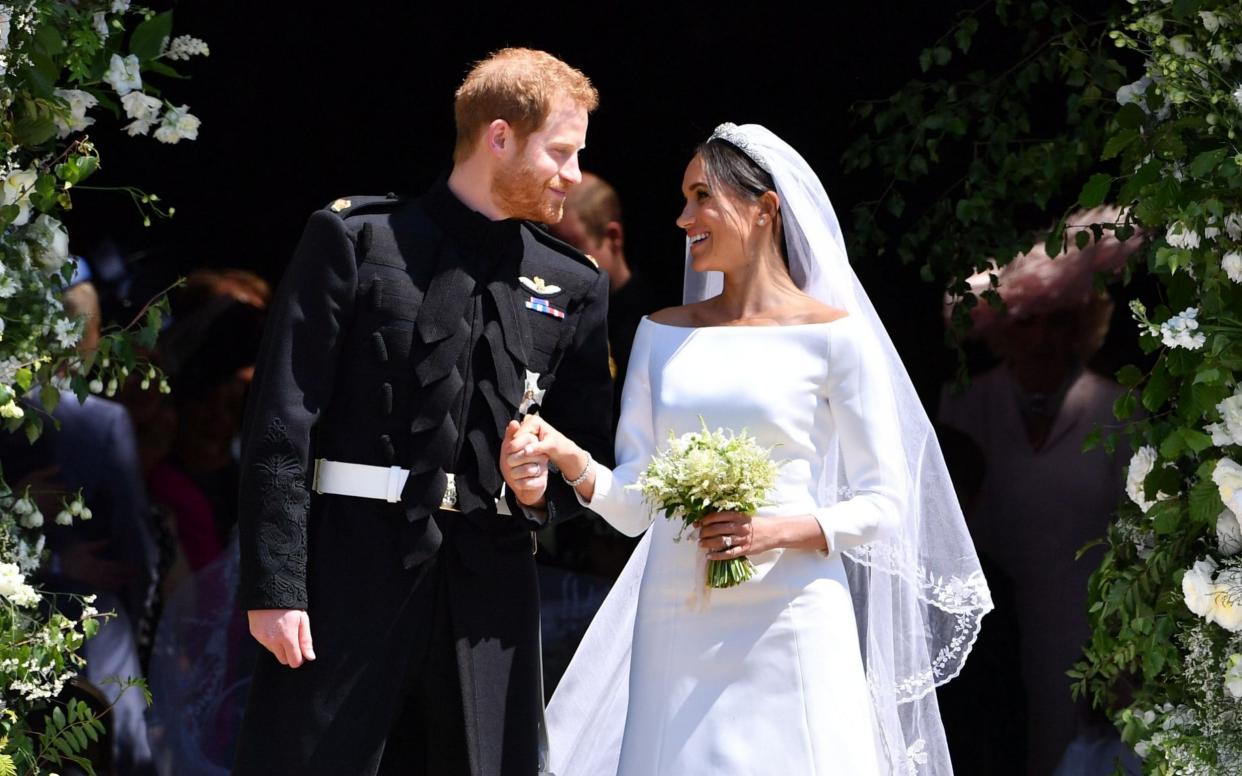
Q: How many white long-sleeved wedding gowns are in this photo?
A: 1